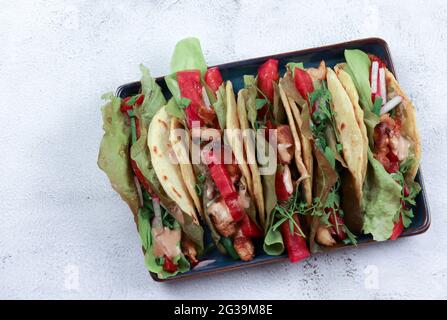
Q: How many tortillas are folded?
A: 5